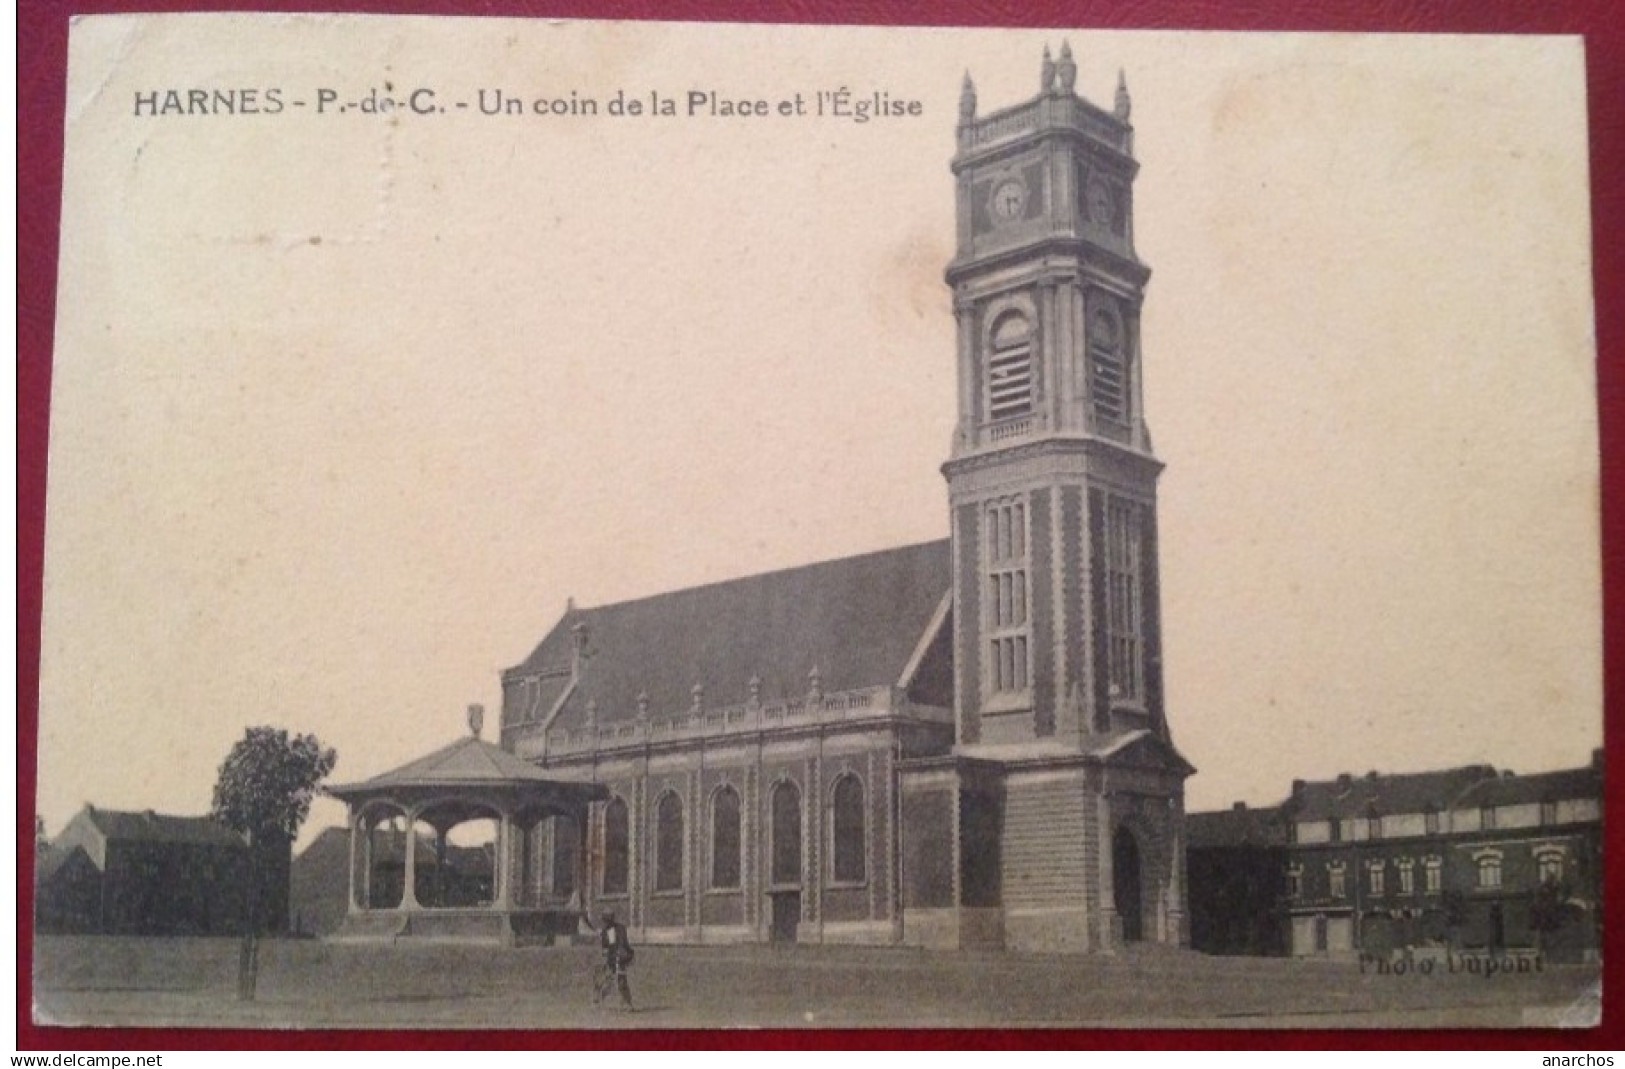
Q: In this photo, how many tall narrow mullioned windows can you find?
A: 2